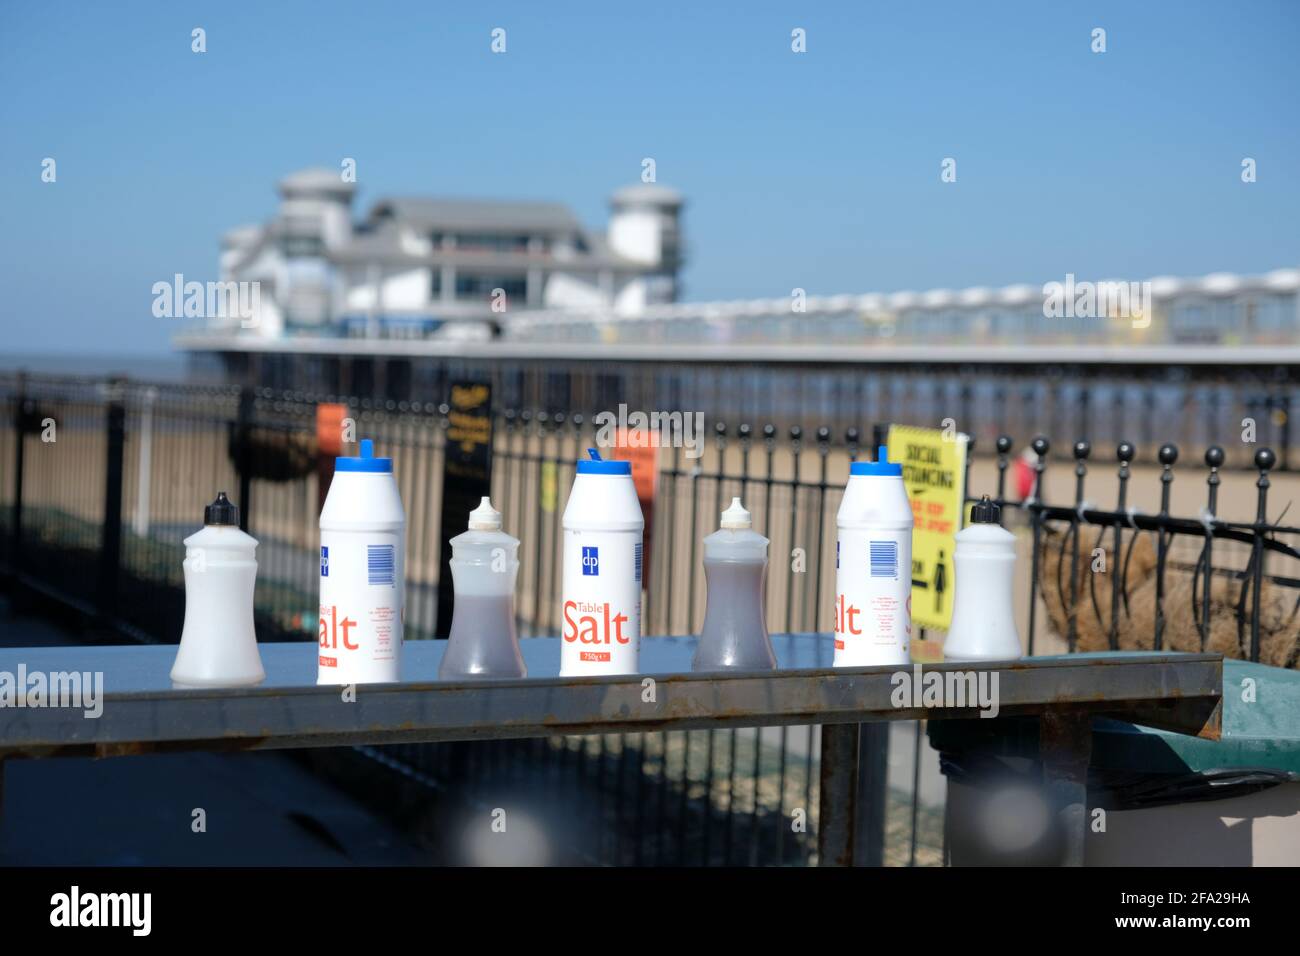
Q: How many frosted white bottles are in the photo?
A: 2